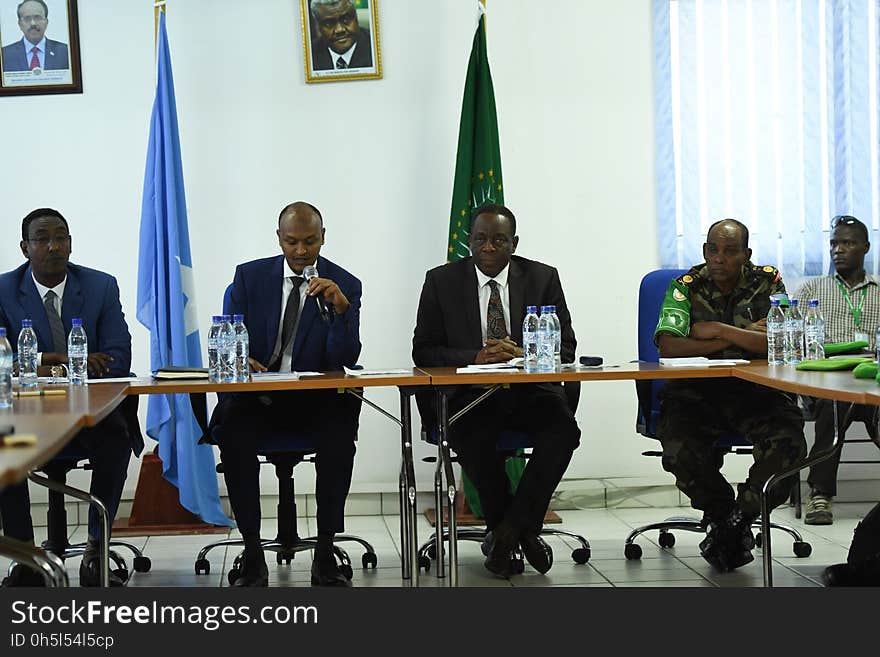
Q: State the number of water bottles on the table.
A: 12